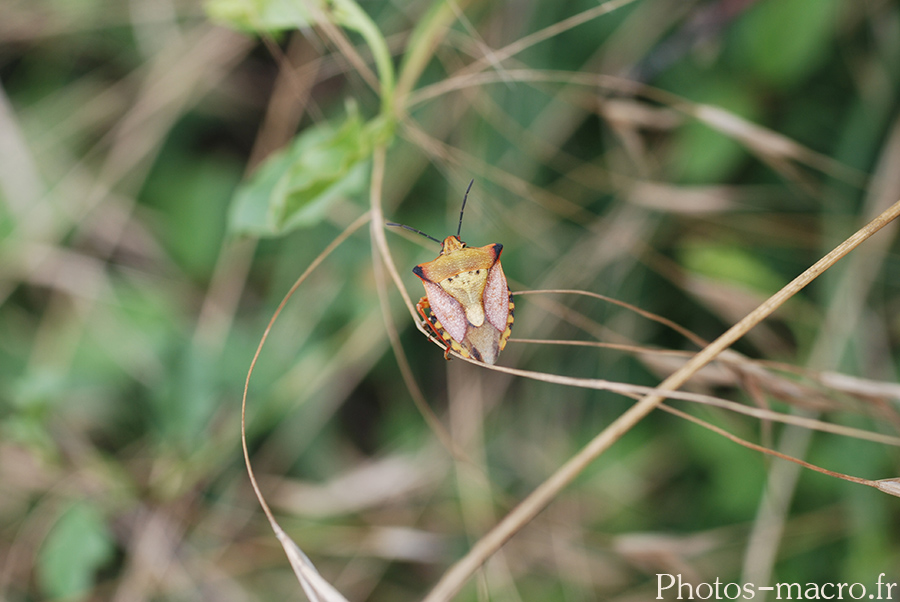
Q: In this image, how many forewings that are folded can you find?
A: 2